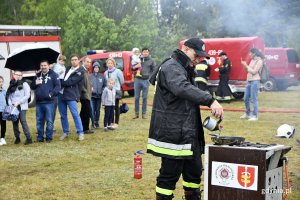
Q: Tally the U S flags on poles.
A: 0